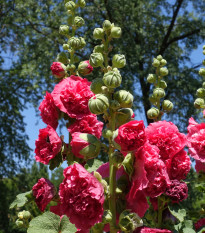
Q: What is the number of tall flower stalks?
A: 4